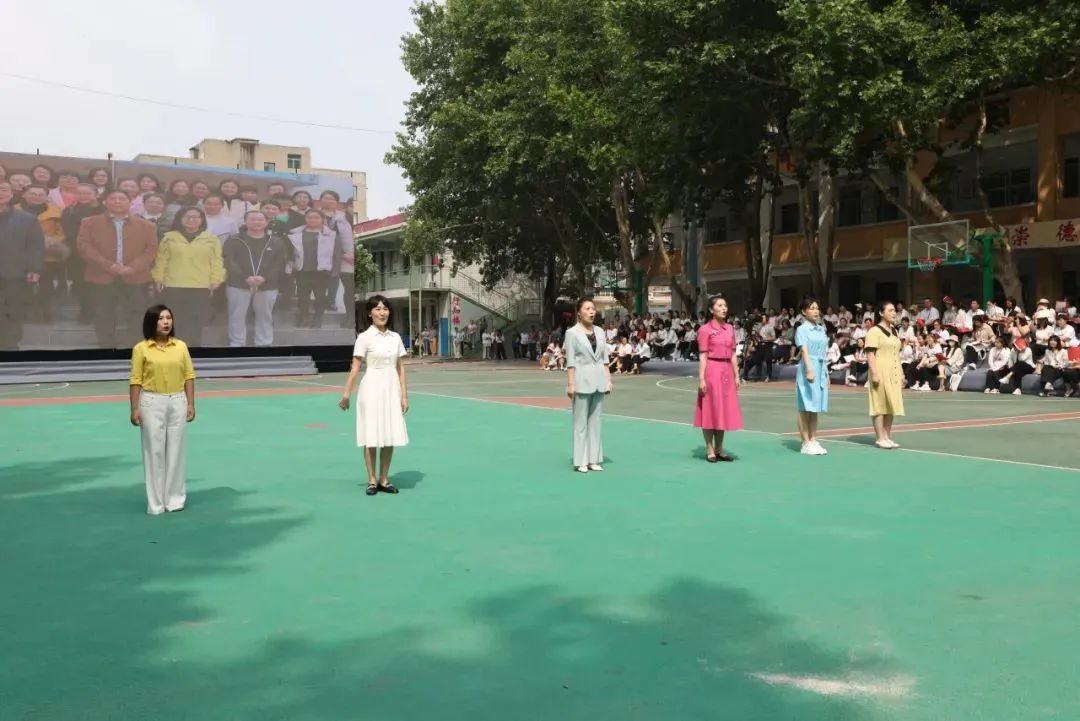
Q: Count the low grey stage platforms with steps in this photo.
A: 1